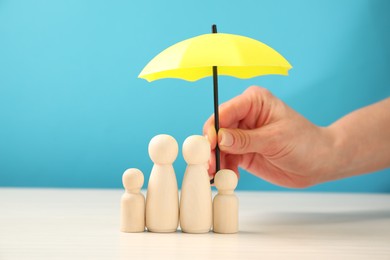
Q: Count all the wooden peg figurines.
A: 4